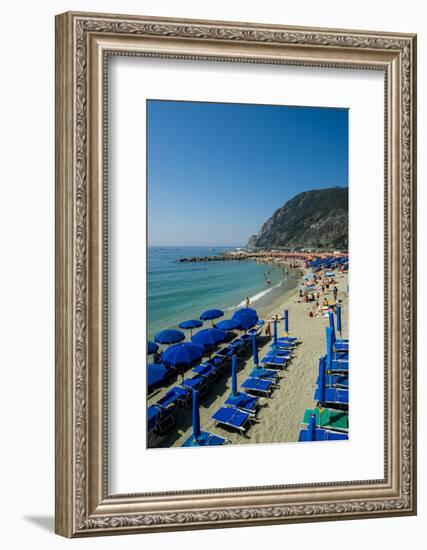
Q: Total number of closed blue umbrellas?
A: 10